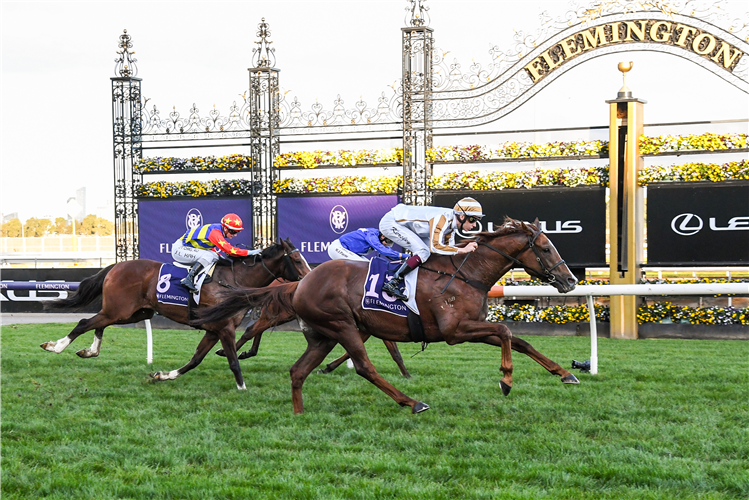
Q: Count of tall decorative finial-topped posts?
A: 3